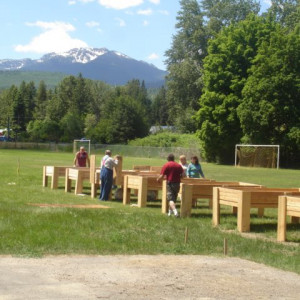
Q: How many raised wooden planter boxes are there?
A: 7